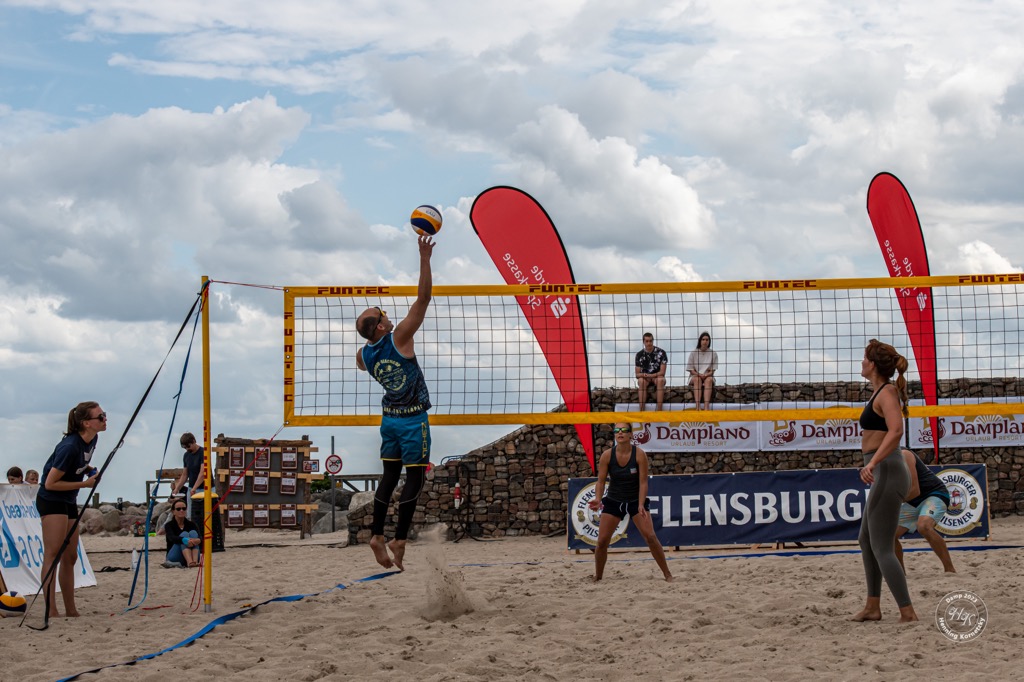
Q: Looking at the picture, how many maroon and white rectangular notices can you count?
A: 9